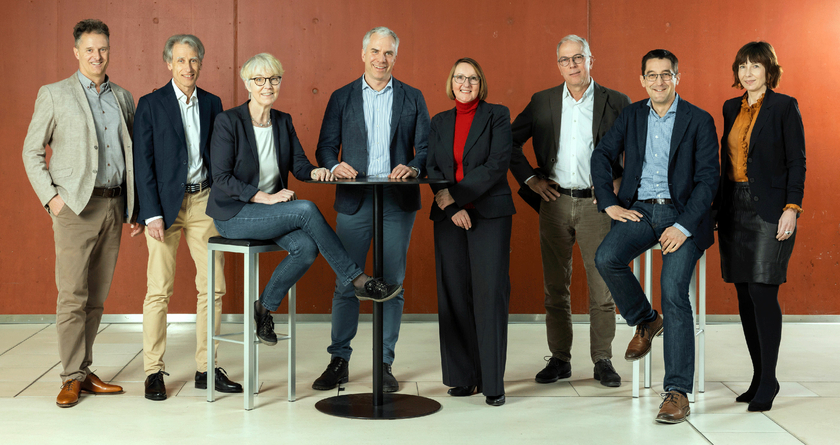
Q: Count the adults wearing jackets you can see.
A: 8